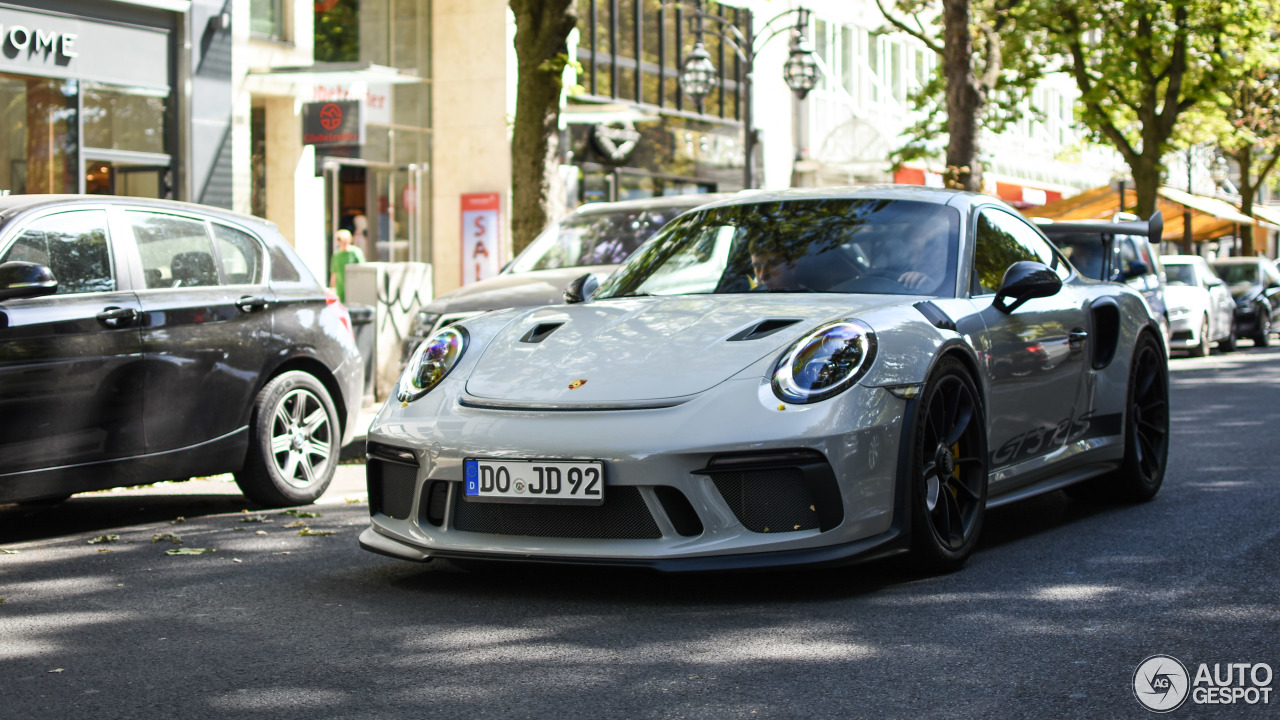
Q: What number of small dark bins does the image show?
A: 1